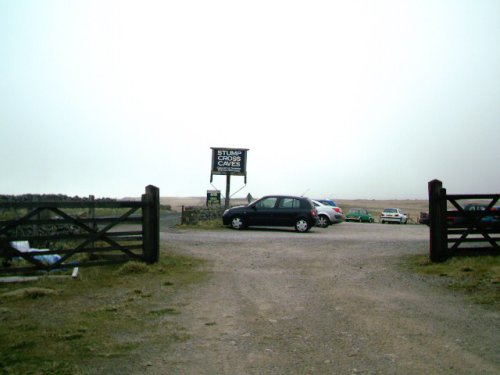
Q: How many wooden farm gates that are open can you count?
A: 2